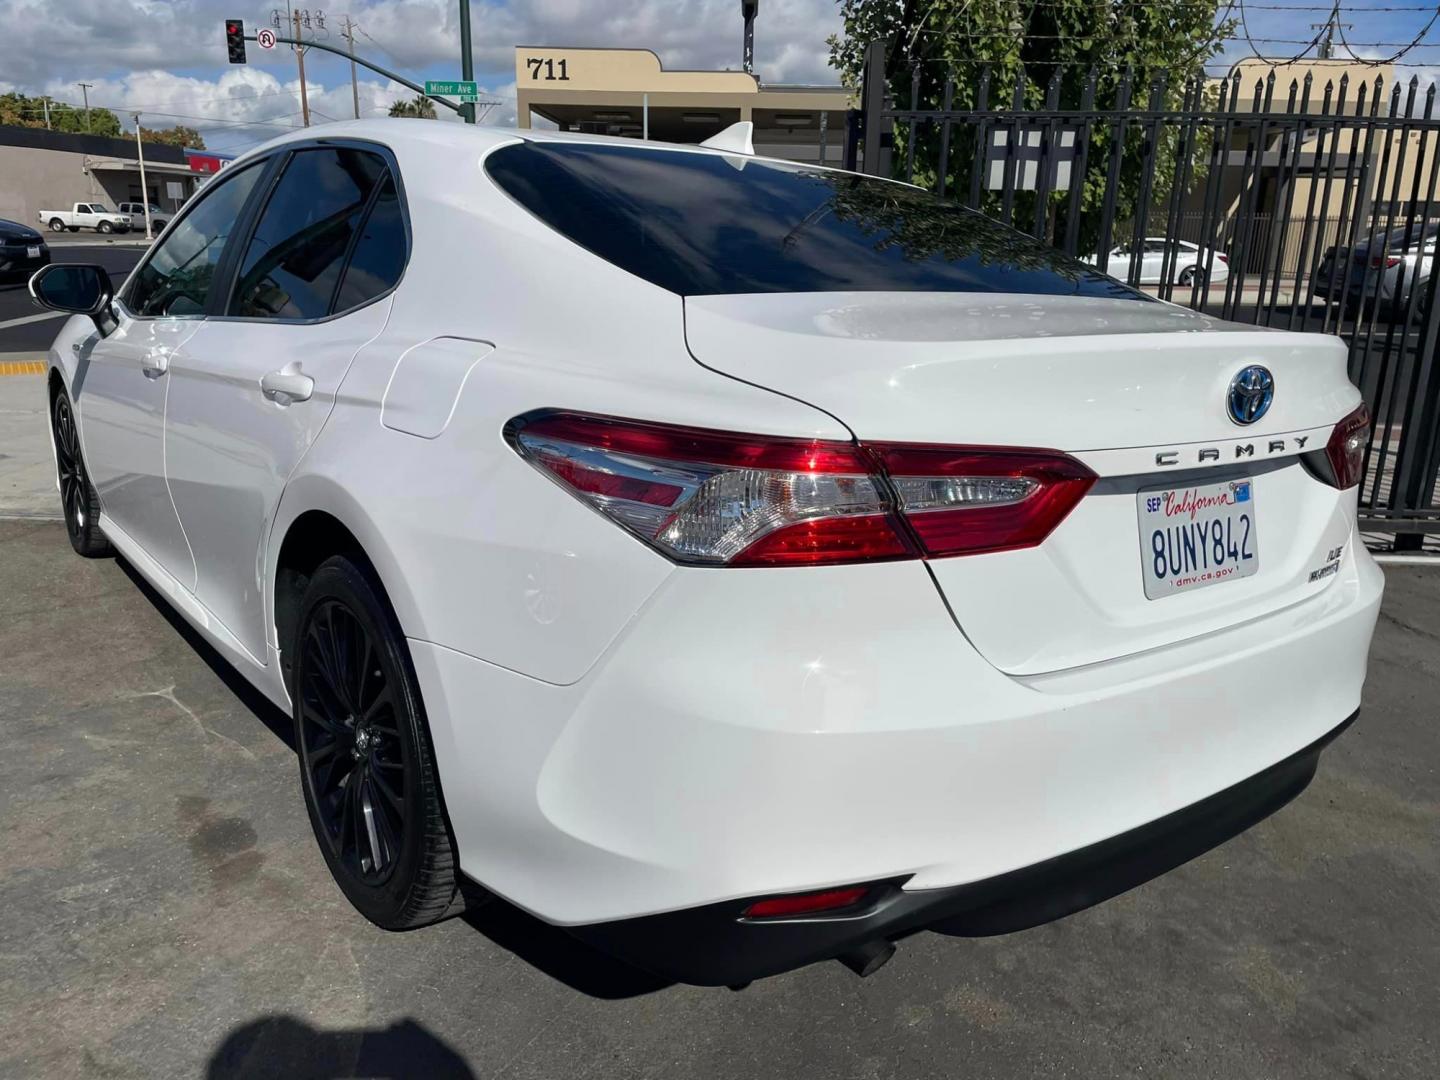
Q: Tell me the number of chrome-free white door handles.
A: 2